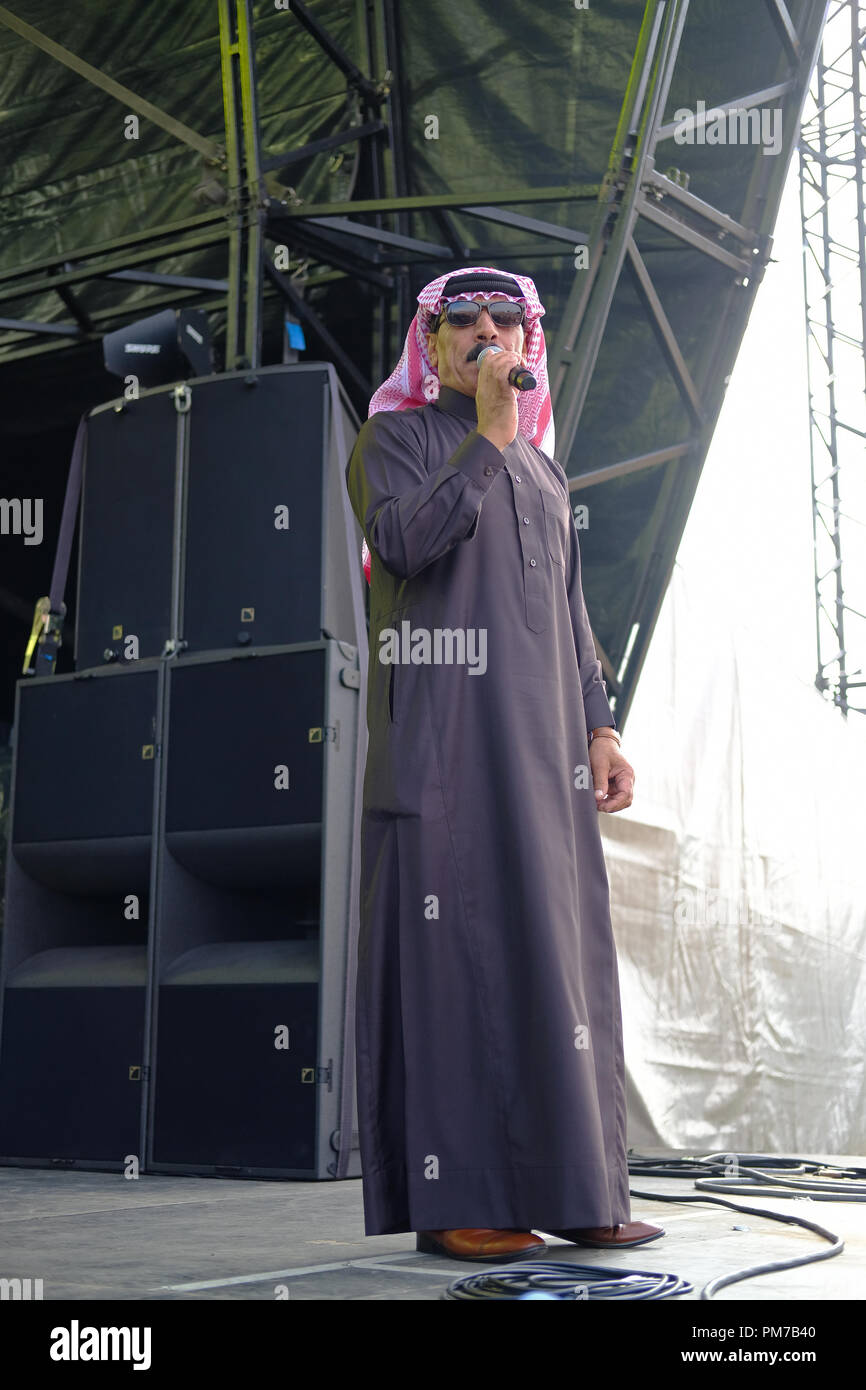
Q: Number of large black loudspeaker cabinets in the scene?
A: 4